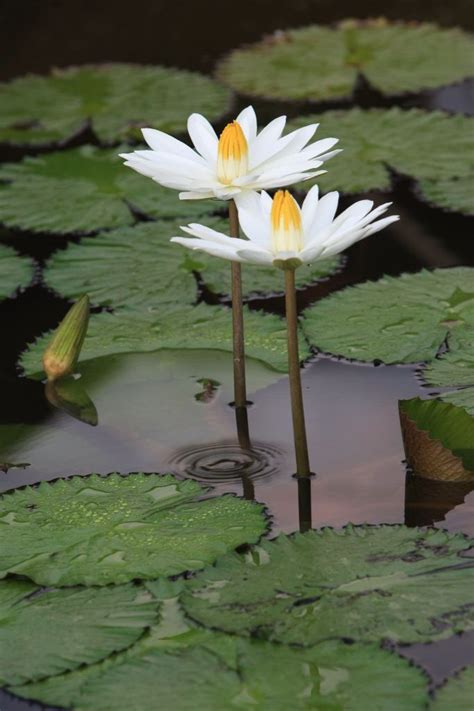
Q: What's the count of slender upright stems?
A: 2